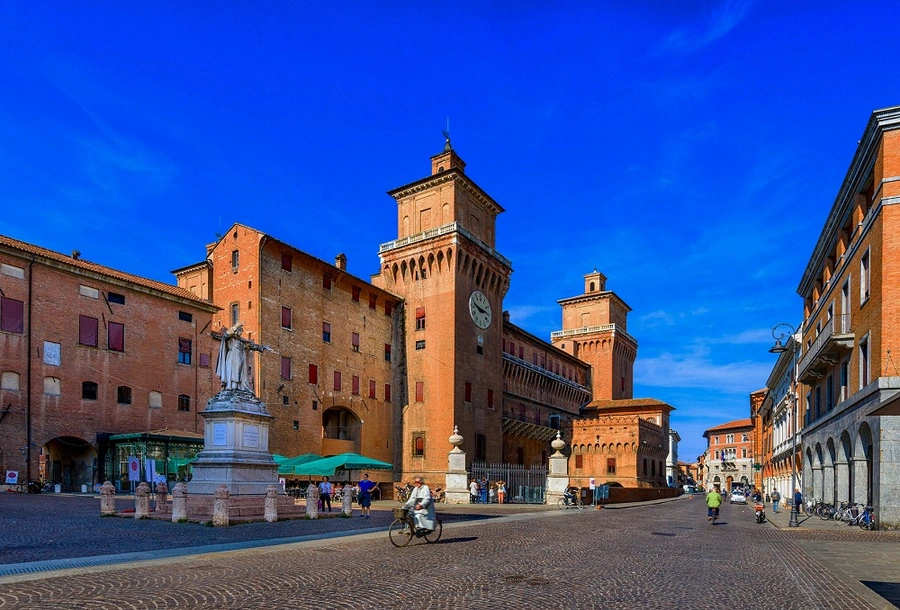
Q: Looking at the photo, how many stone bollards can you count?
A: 8